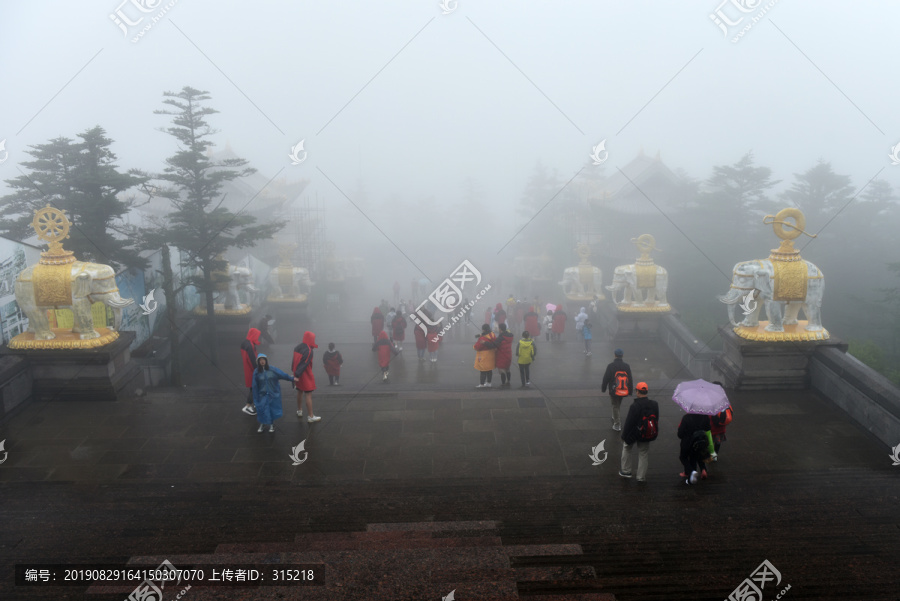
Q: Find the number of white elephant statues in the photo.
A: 6